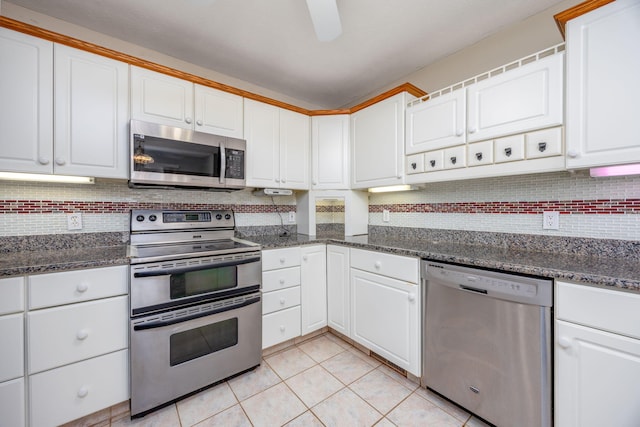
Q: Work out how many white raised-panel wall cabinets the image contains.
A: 11